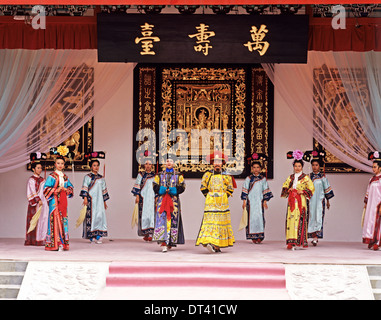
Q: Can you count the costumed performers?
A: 10